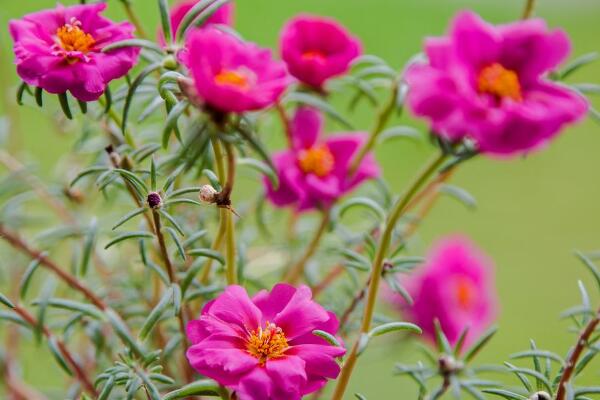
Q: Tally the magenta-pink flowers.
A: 8